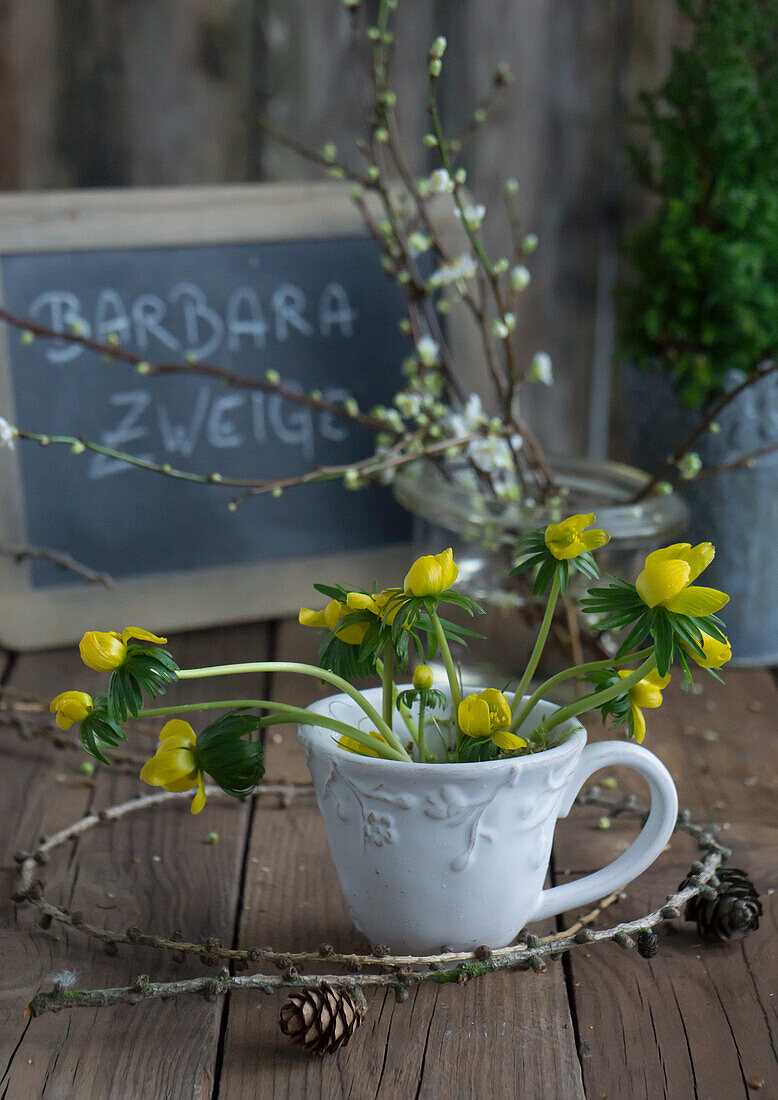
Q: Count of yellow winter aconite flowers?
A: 13